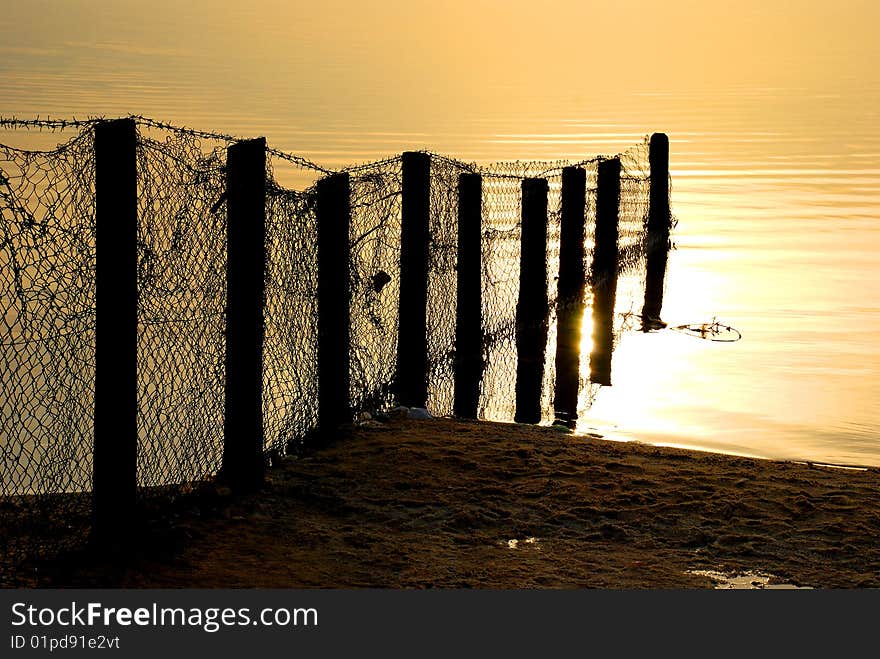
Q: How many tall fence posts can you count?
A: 9